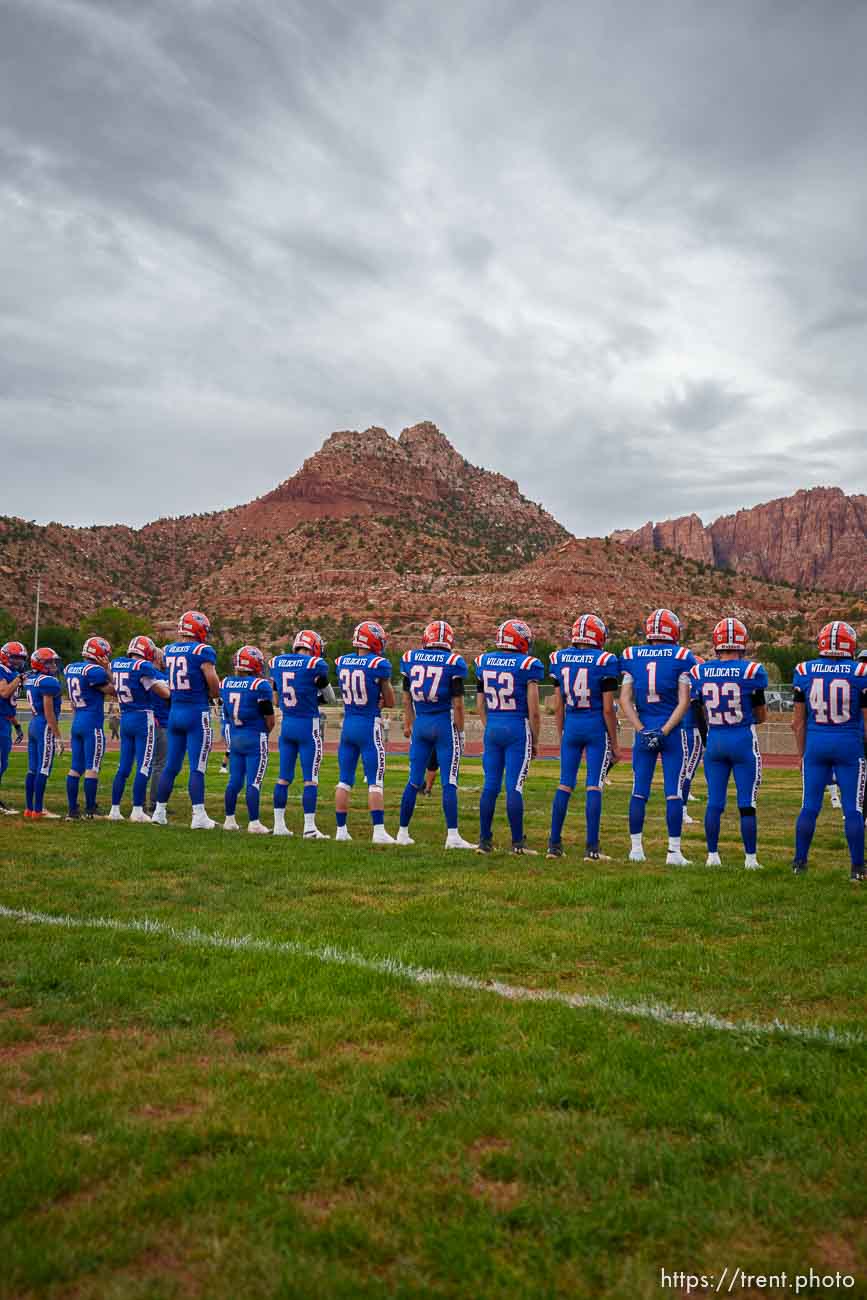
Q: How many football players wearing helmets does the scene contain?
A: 14